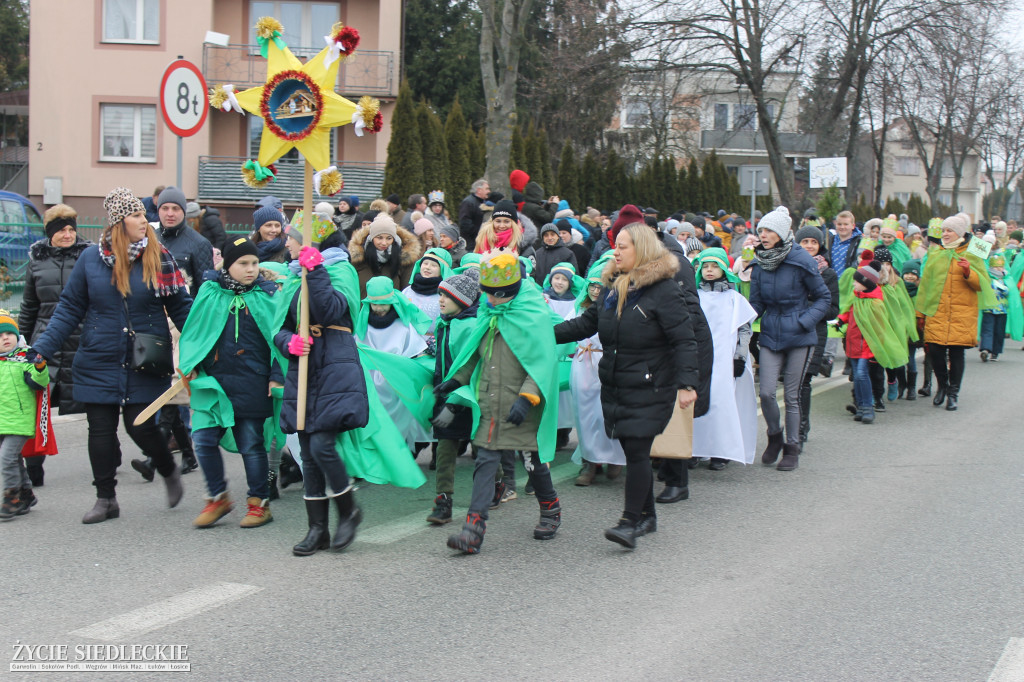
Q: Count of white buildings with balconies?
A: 1